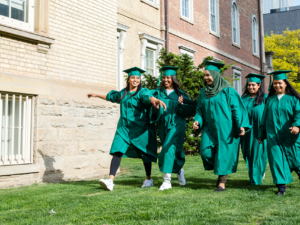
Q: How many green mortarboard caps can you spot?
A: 5